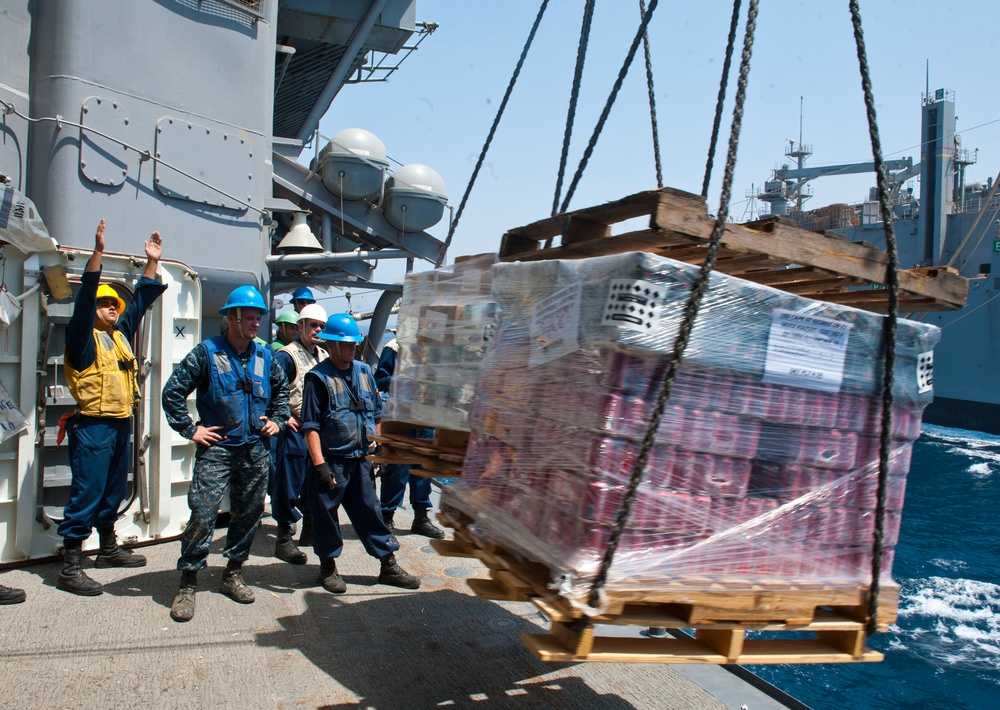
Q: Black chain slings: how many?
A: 7